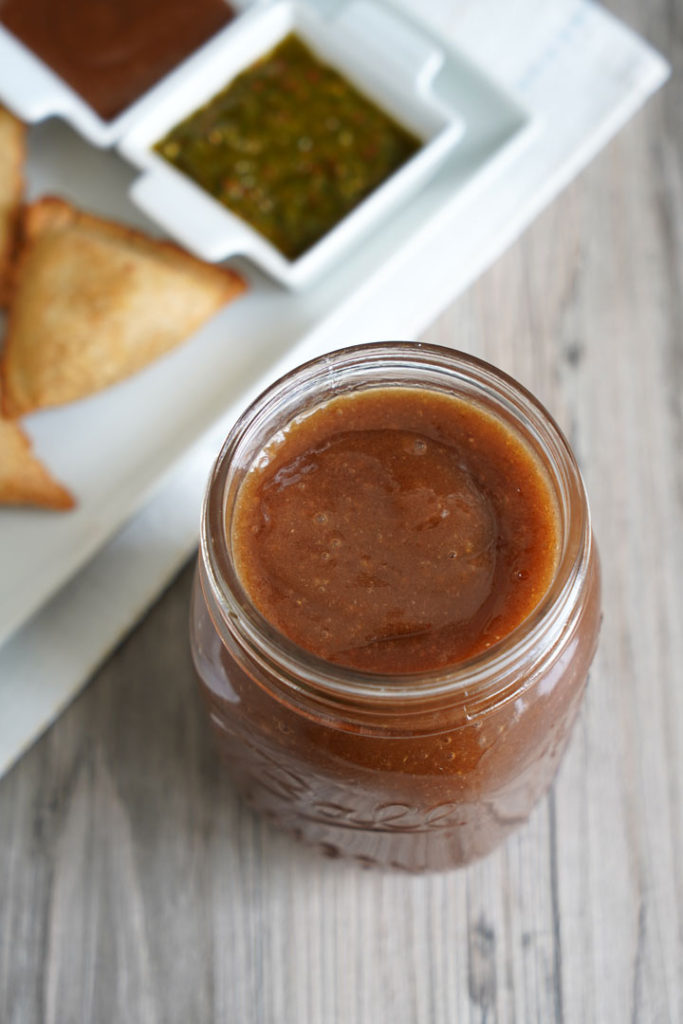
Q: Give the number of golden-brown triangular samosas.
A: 3